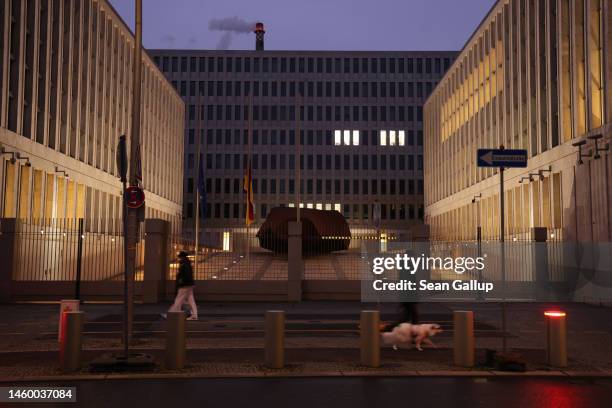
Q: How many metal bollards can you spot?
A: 6